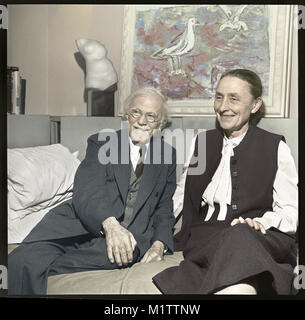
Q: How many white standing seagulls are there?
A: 1